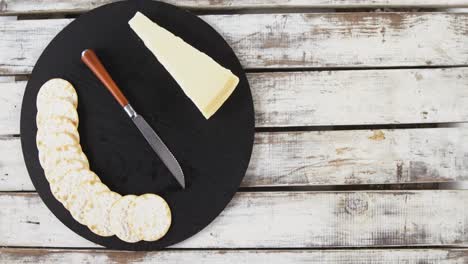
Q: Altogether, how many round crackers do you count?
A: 11